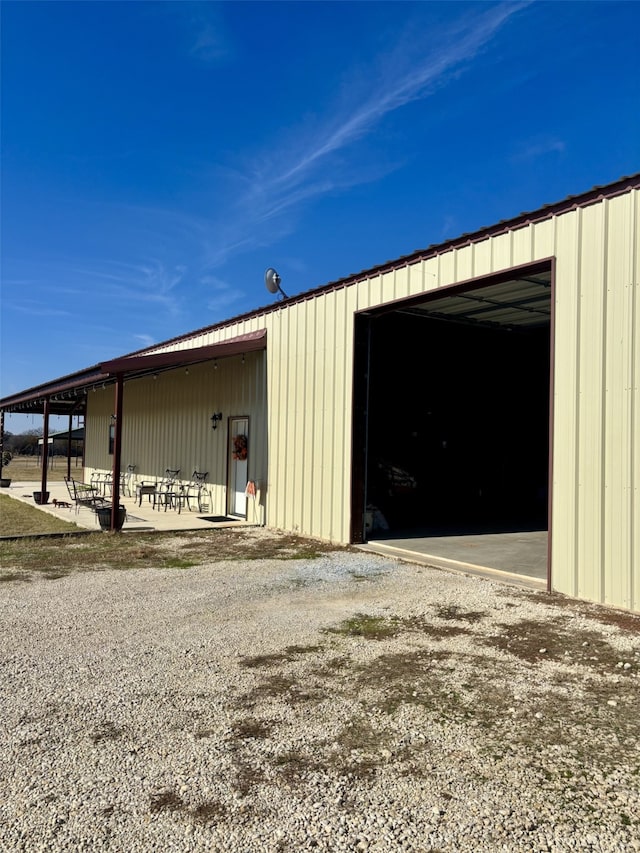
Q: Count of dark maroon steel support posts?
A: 4